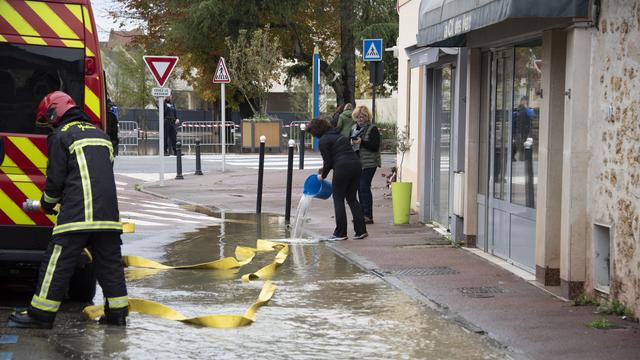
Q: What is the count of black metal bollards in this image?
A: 5